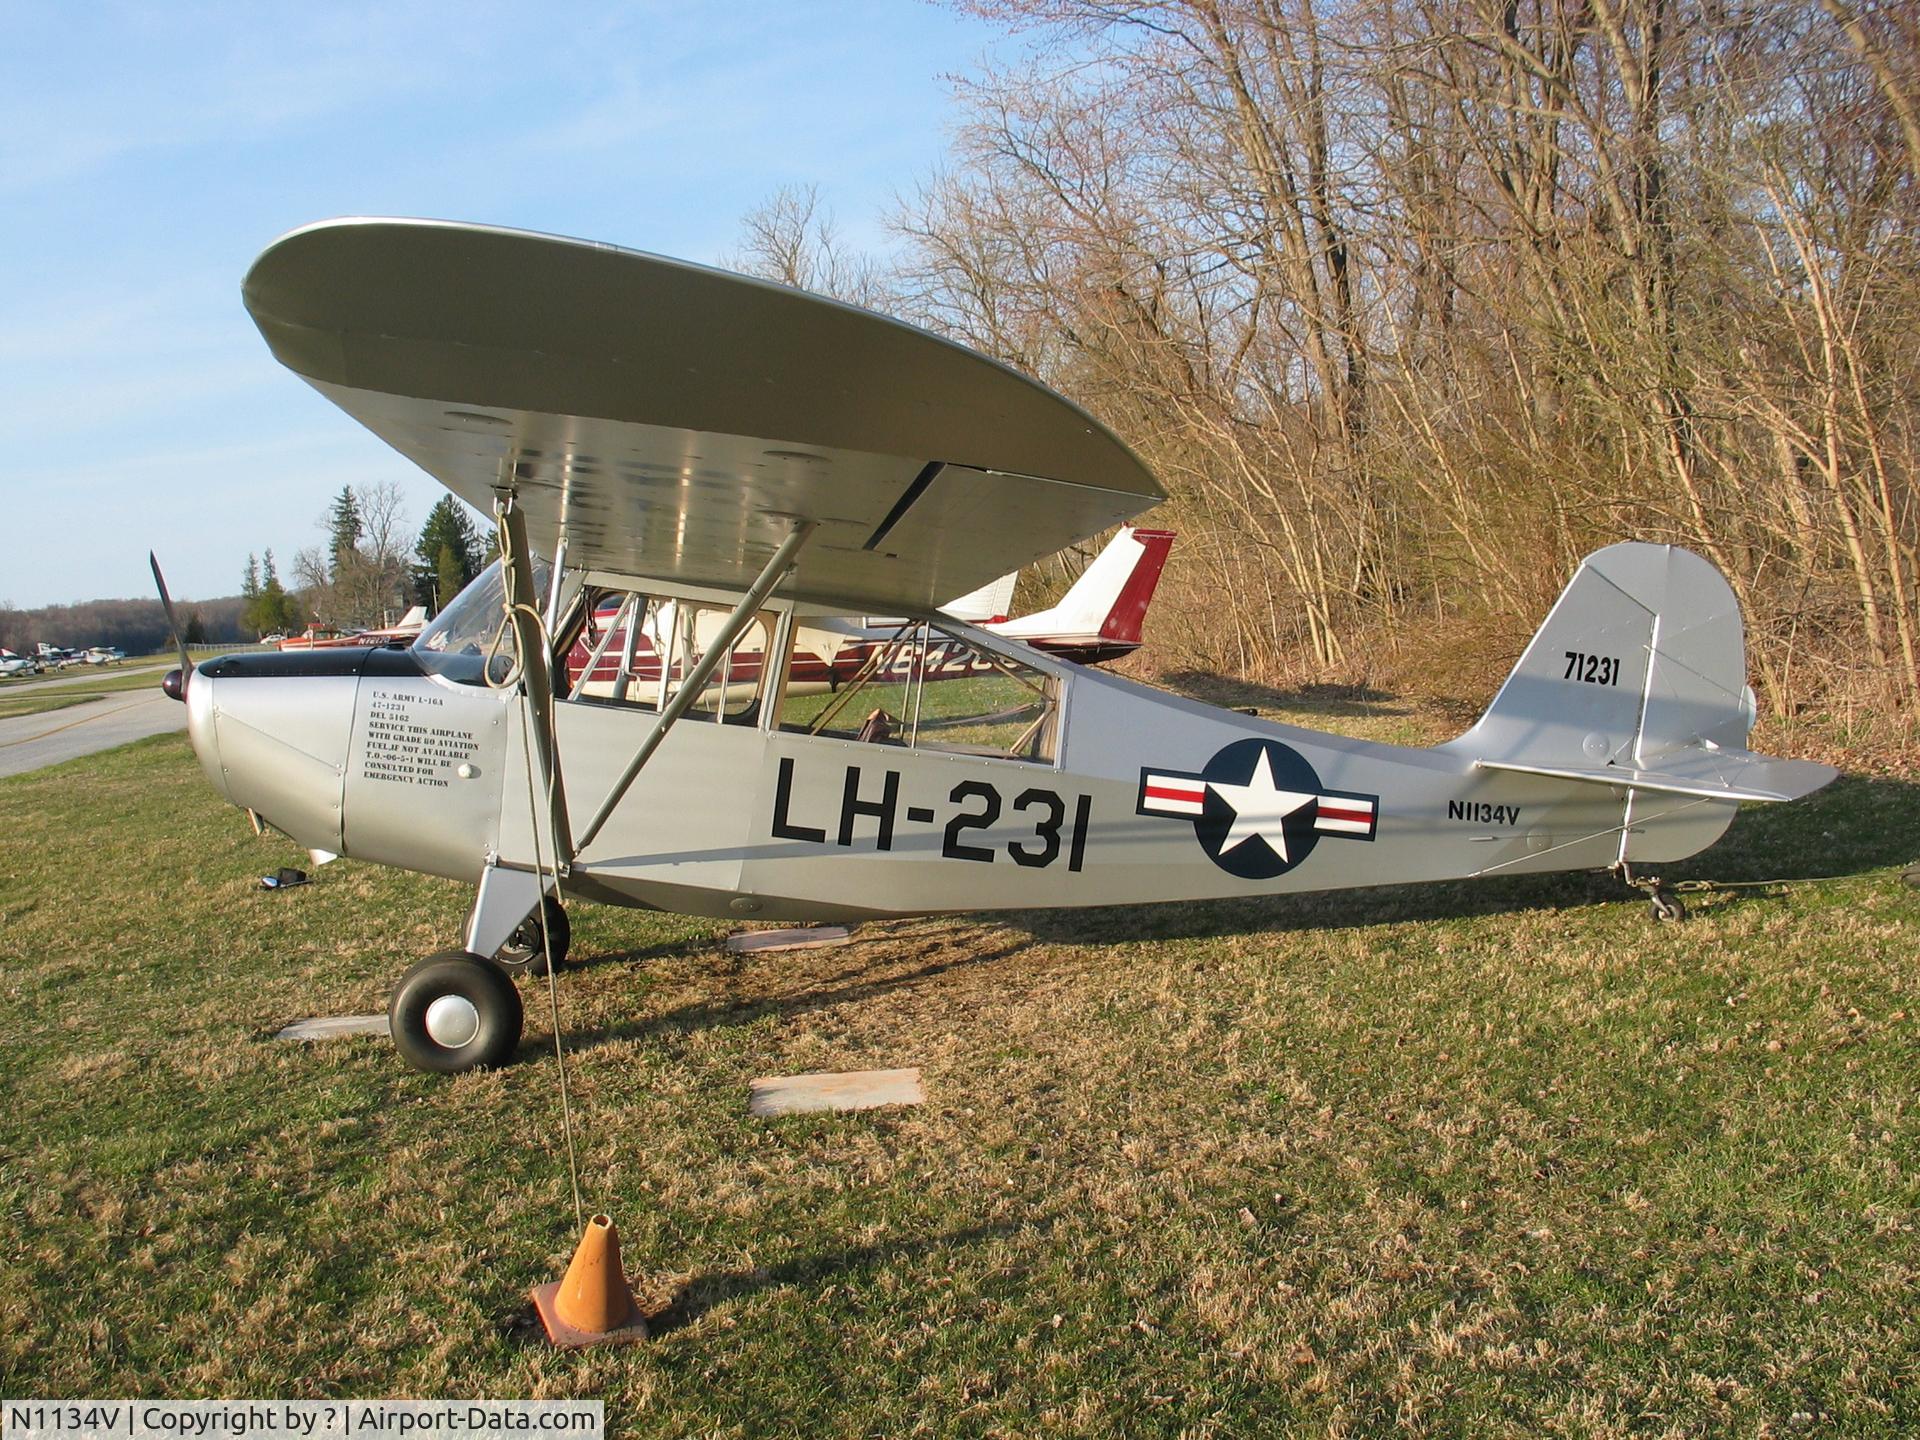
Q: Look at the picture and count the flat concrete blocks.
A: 3